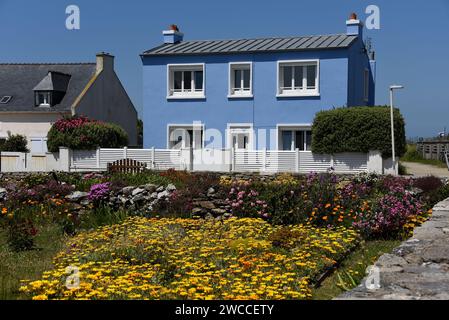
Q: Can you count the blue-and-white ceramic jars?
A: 0